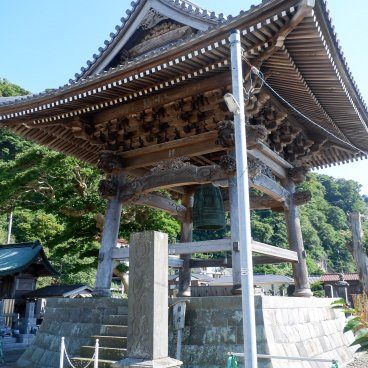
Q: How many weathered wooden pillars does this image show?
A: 4